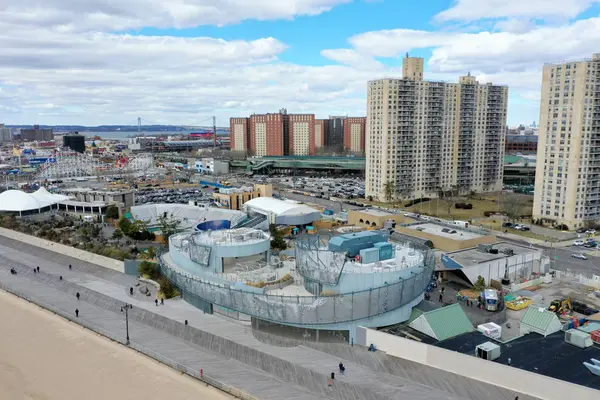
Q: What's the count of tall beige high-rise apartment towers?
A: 2